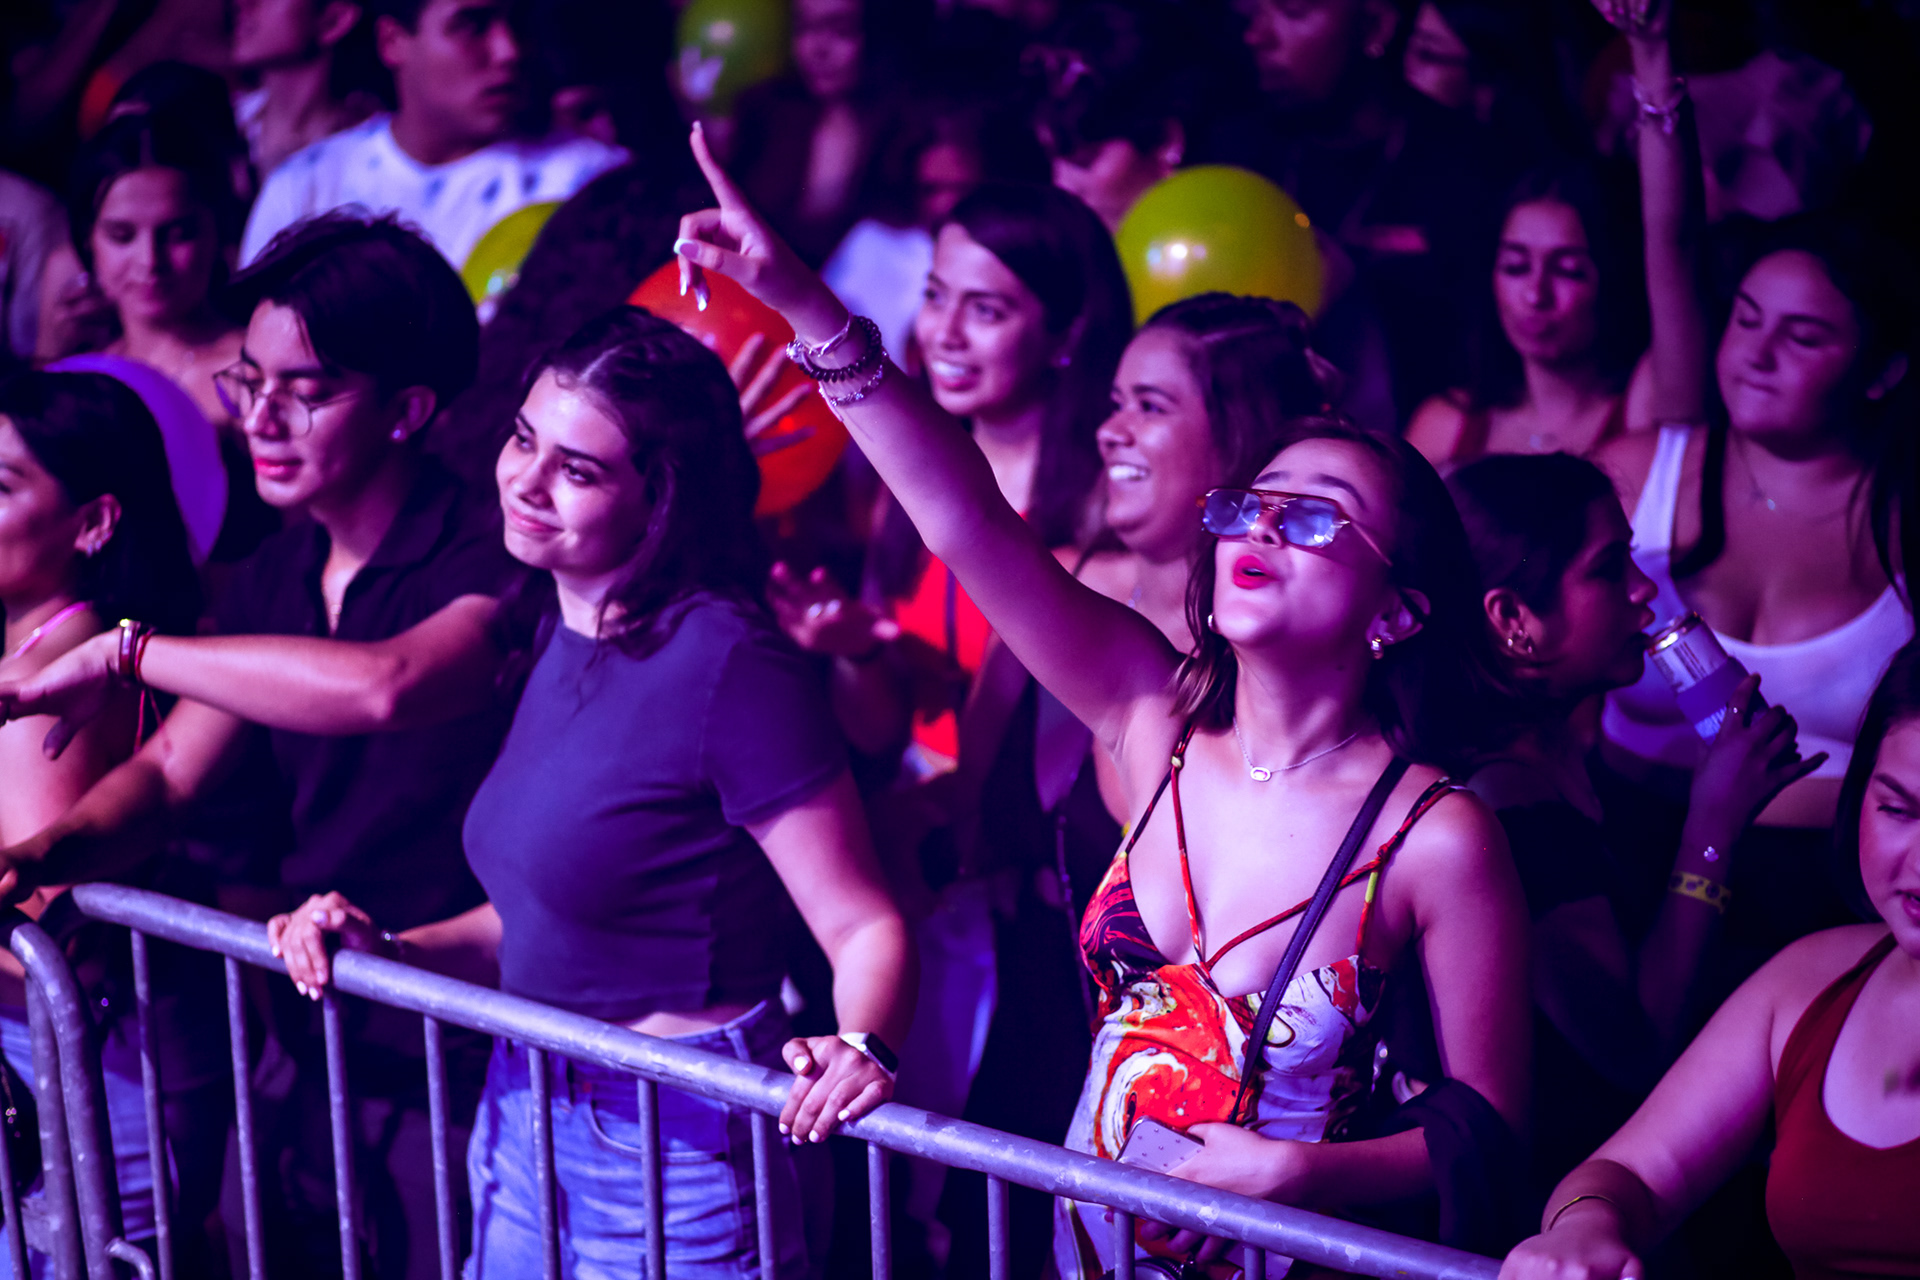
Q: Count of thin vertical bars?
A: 12